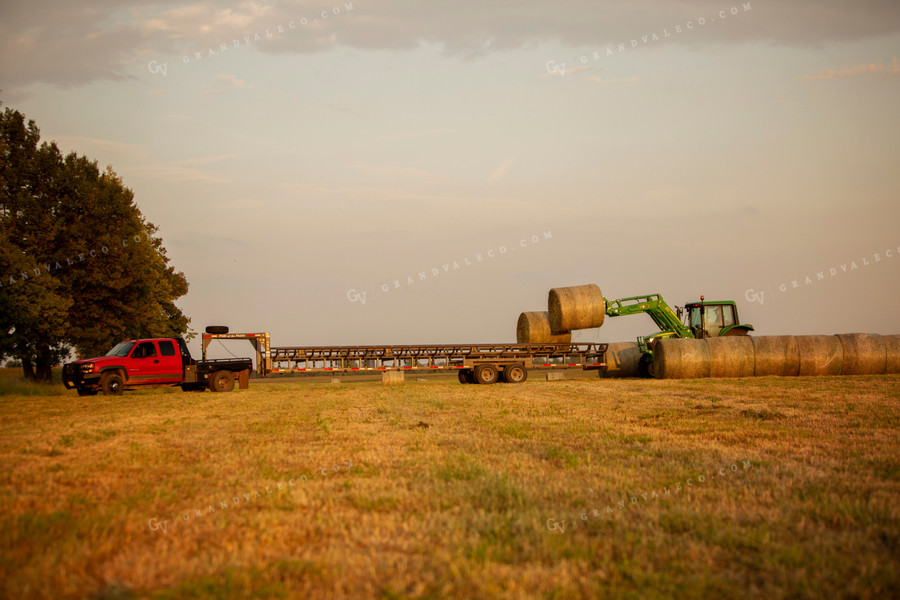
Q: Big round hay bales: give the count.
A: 9